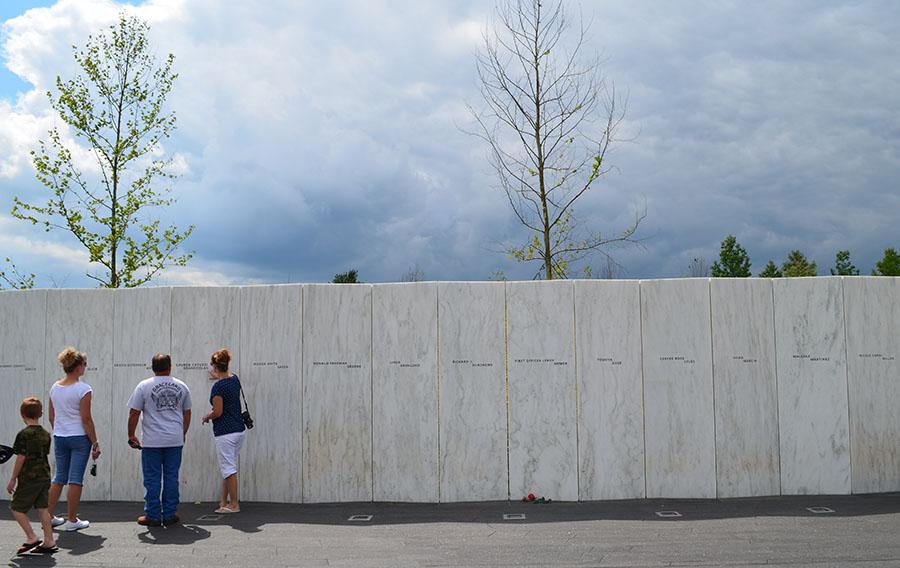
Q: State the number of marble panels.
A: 14